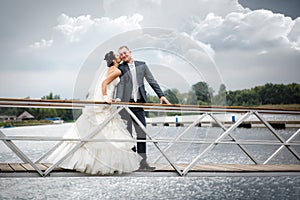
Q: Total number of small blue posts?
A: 2